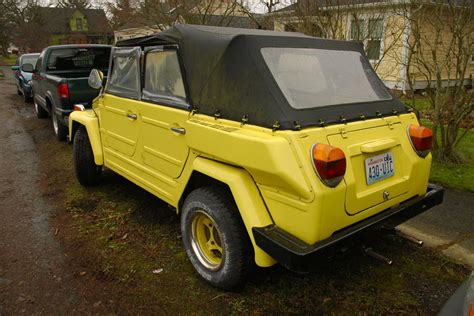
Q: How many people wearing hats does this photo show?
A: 0